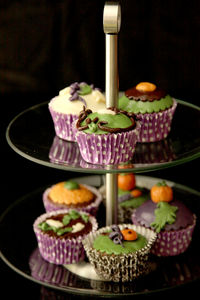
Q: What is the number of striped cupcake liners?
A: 0